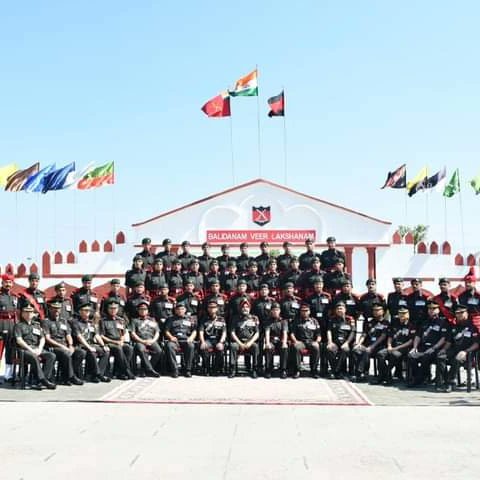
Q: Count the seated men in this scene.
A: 15